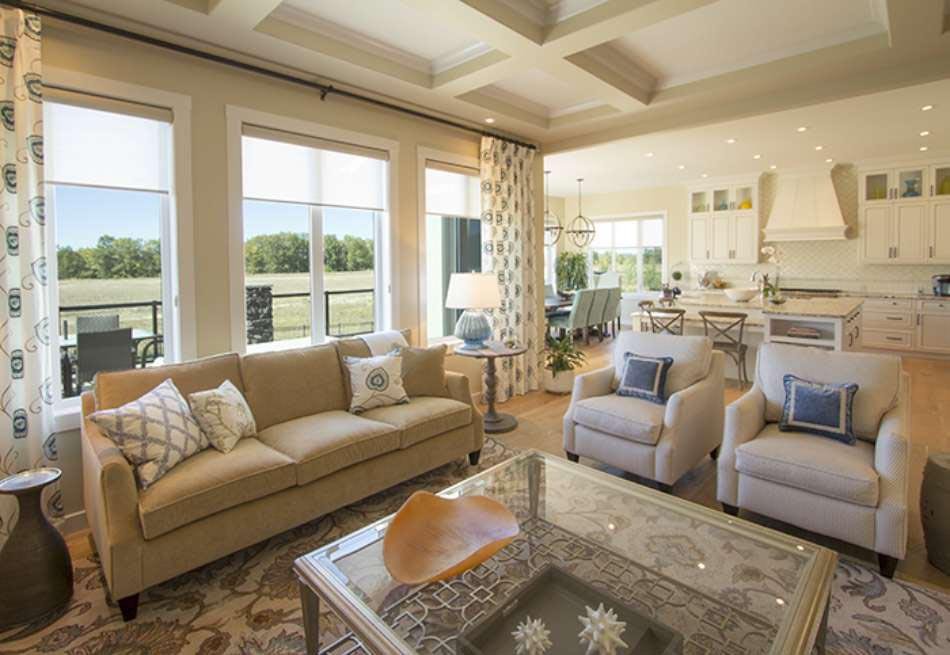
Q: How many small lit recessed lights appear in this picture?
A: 13